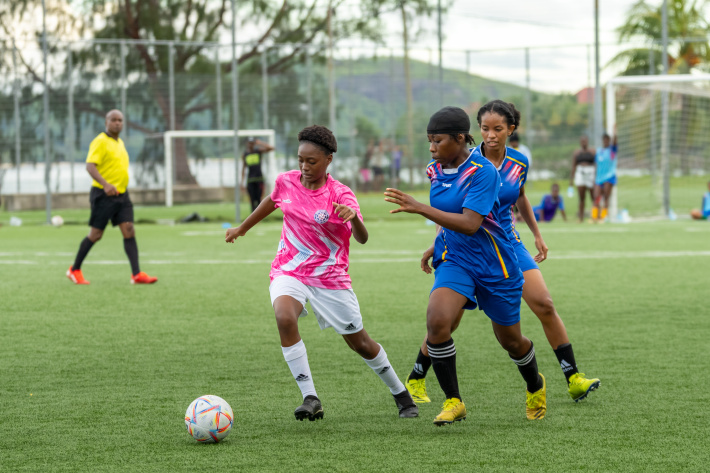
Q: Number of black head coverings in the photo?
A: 1